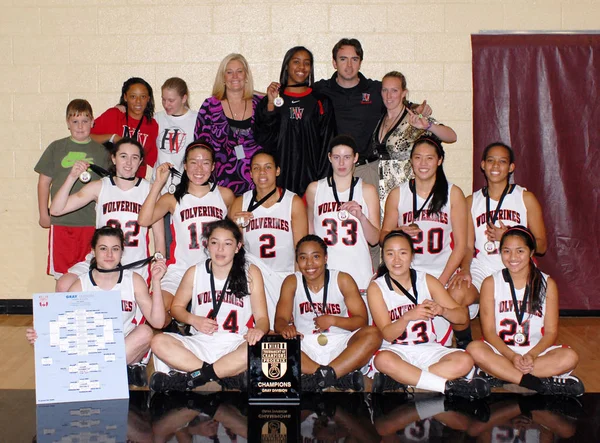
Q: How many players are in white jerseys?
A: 11